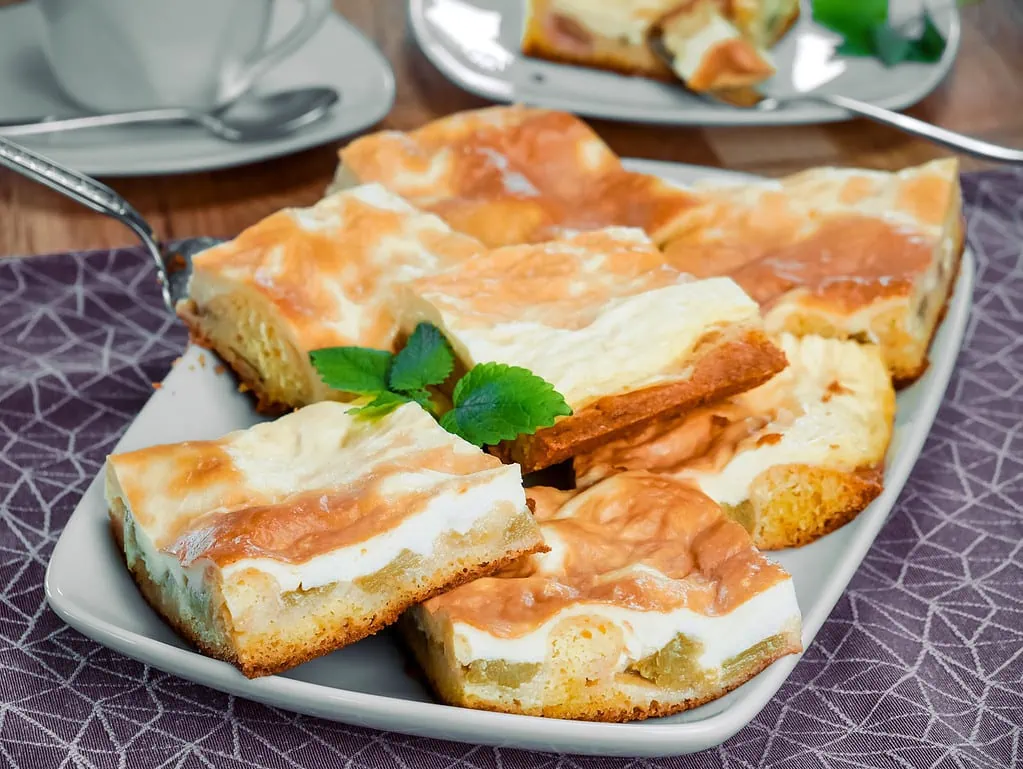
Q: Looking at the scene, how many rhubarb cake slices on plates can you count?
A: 8